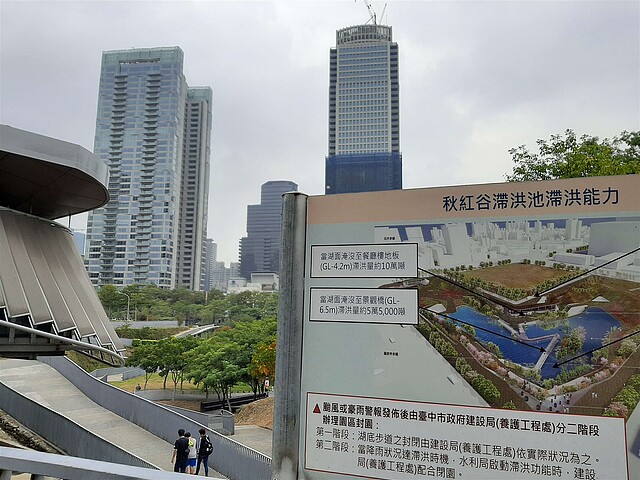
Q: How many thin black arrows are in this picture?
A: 4